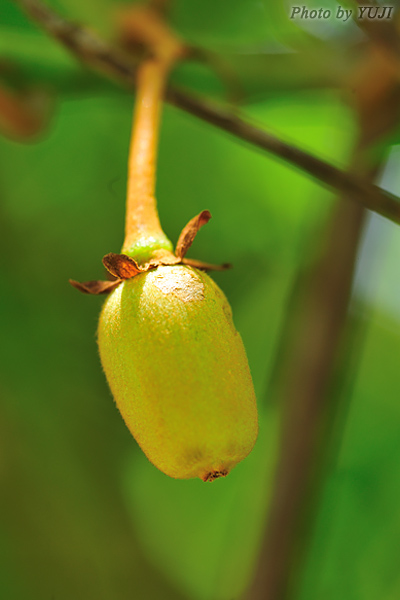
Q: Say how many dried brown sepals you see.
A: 4